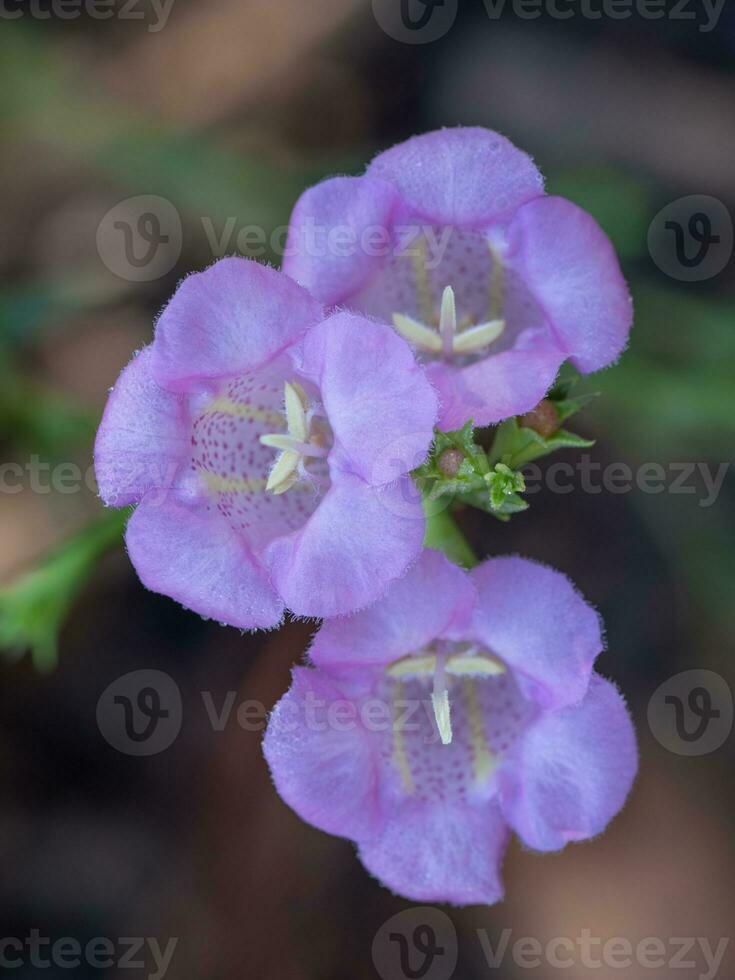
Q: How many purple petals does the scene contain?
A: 14